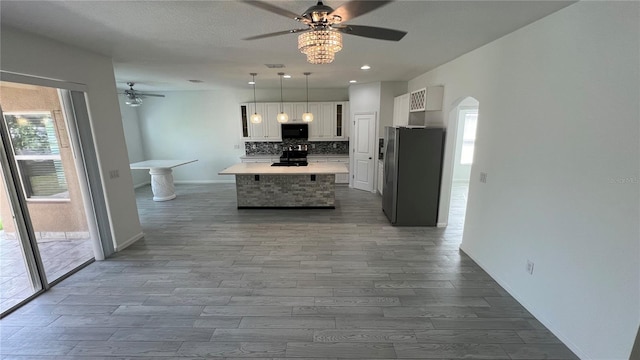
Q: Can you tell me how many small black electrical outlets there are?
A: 2